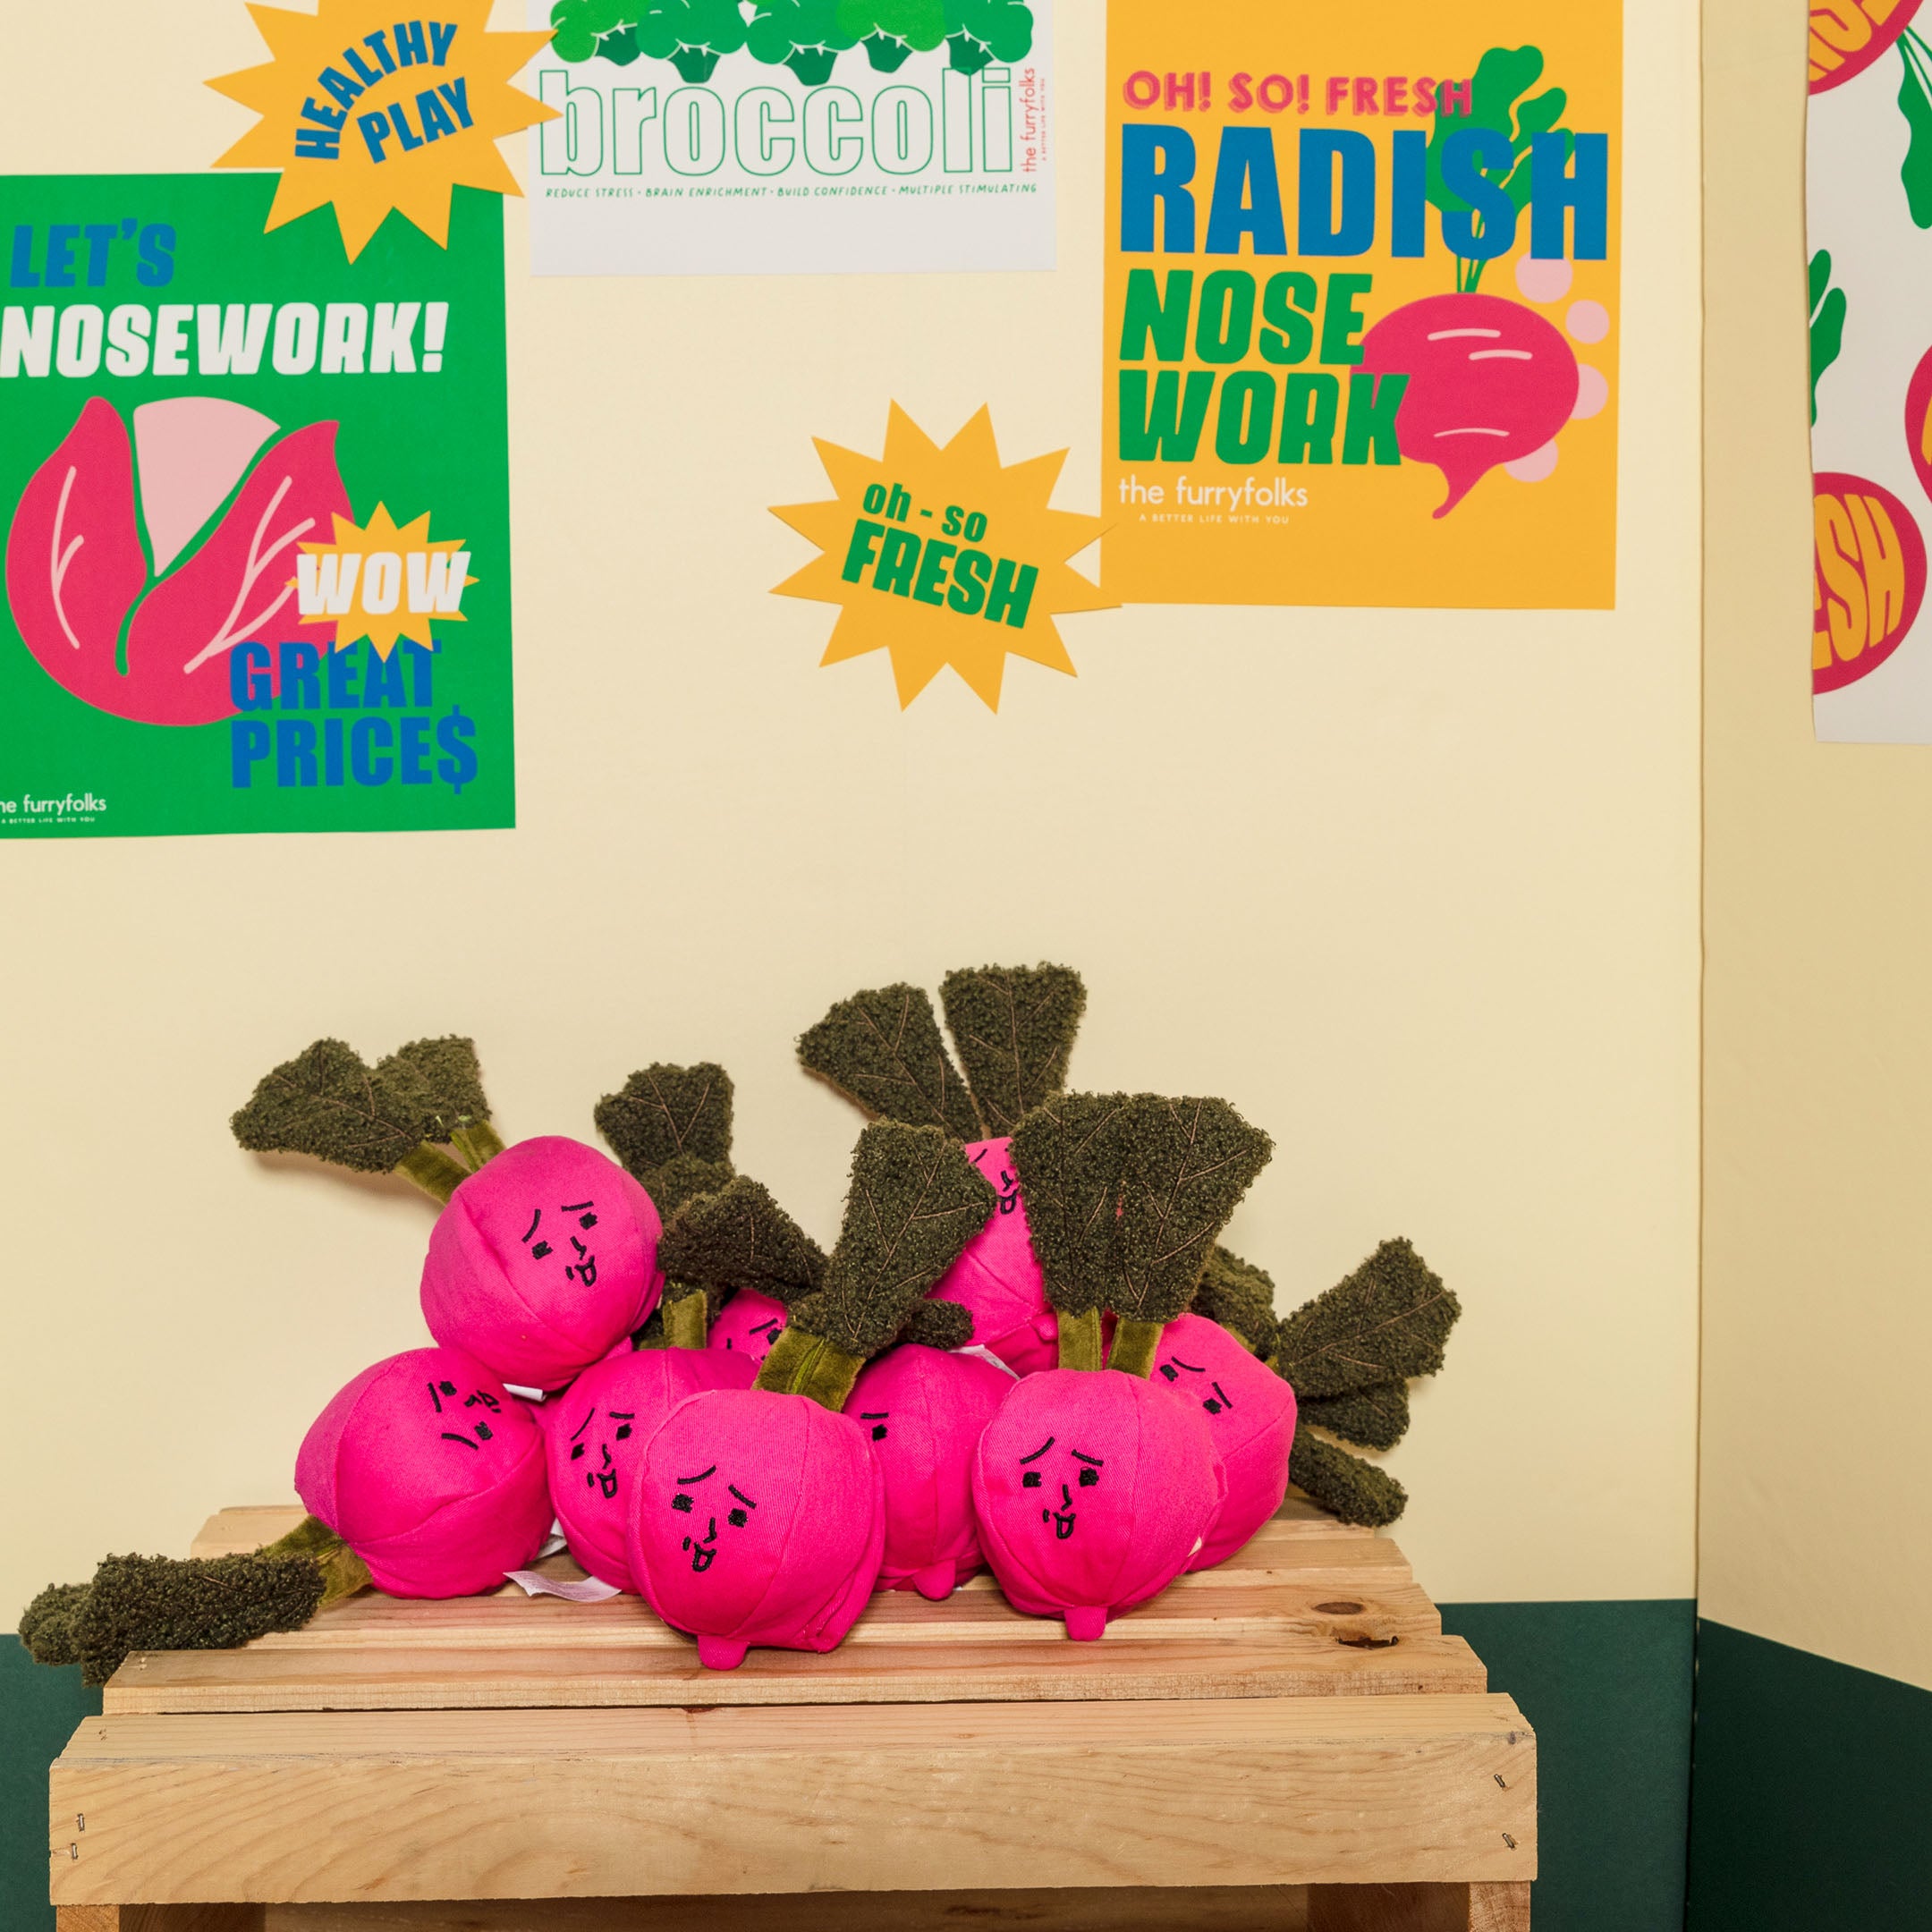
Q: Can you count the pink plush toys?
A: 9